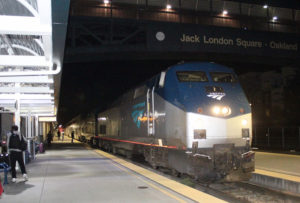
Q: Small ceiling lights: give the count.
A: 5